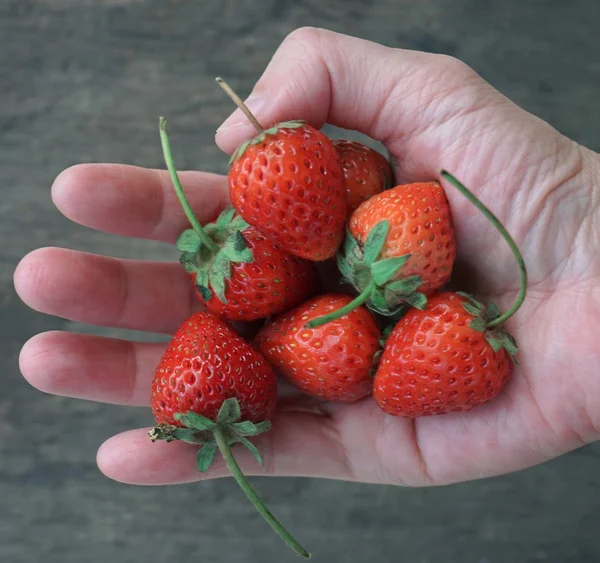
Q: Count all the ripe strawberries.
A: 7